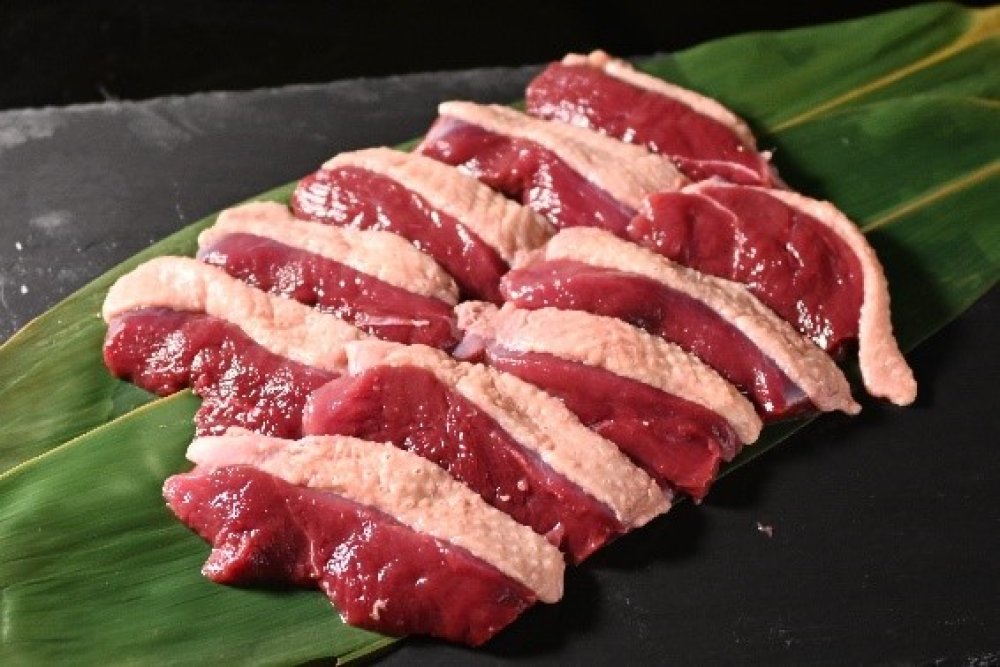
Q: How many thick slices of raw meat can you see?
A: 10